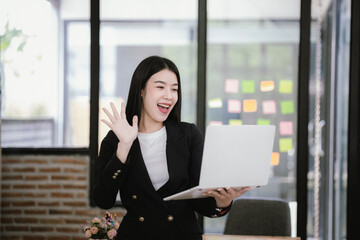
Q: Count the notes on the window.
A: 15